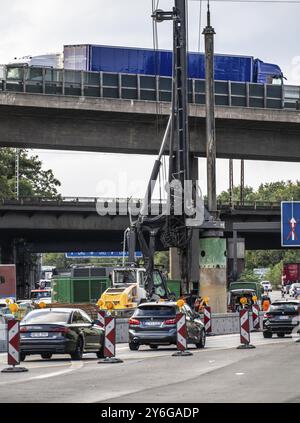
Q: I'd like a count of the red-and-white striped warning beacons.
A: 7